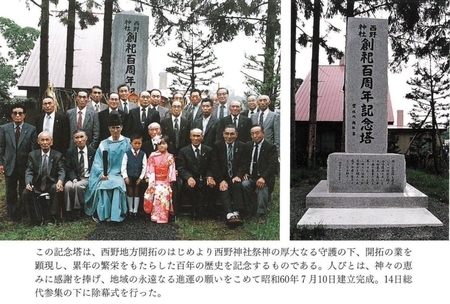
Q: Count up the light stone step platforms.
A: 2